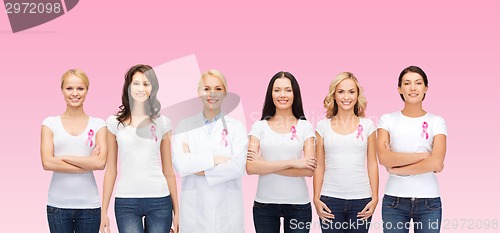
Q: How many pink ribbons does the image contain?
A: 6